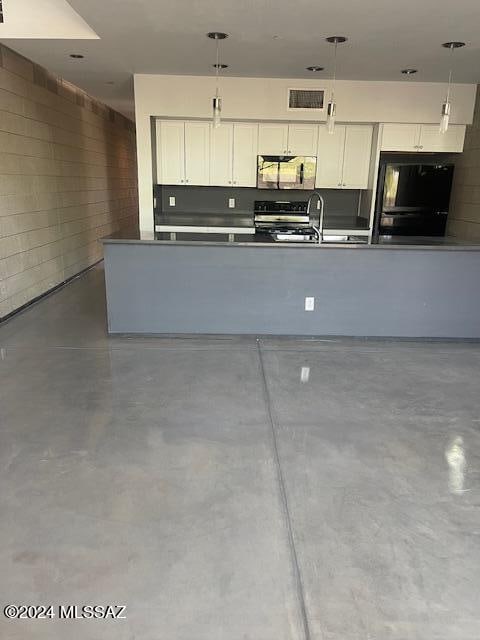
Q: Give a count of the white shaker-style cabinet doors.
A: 10